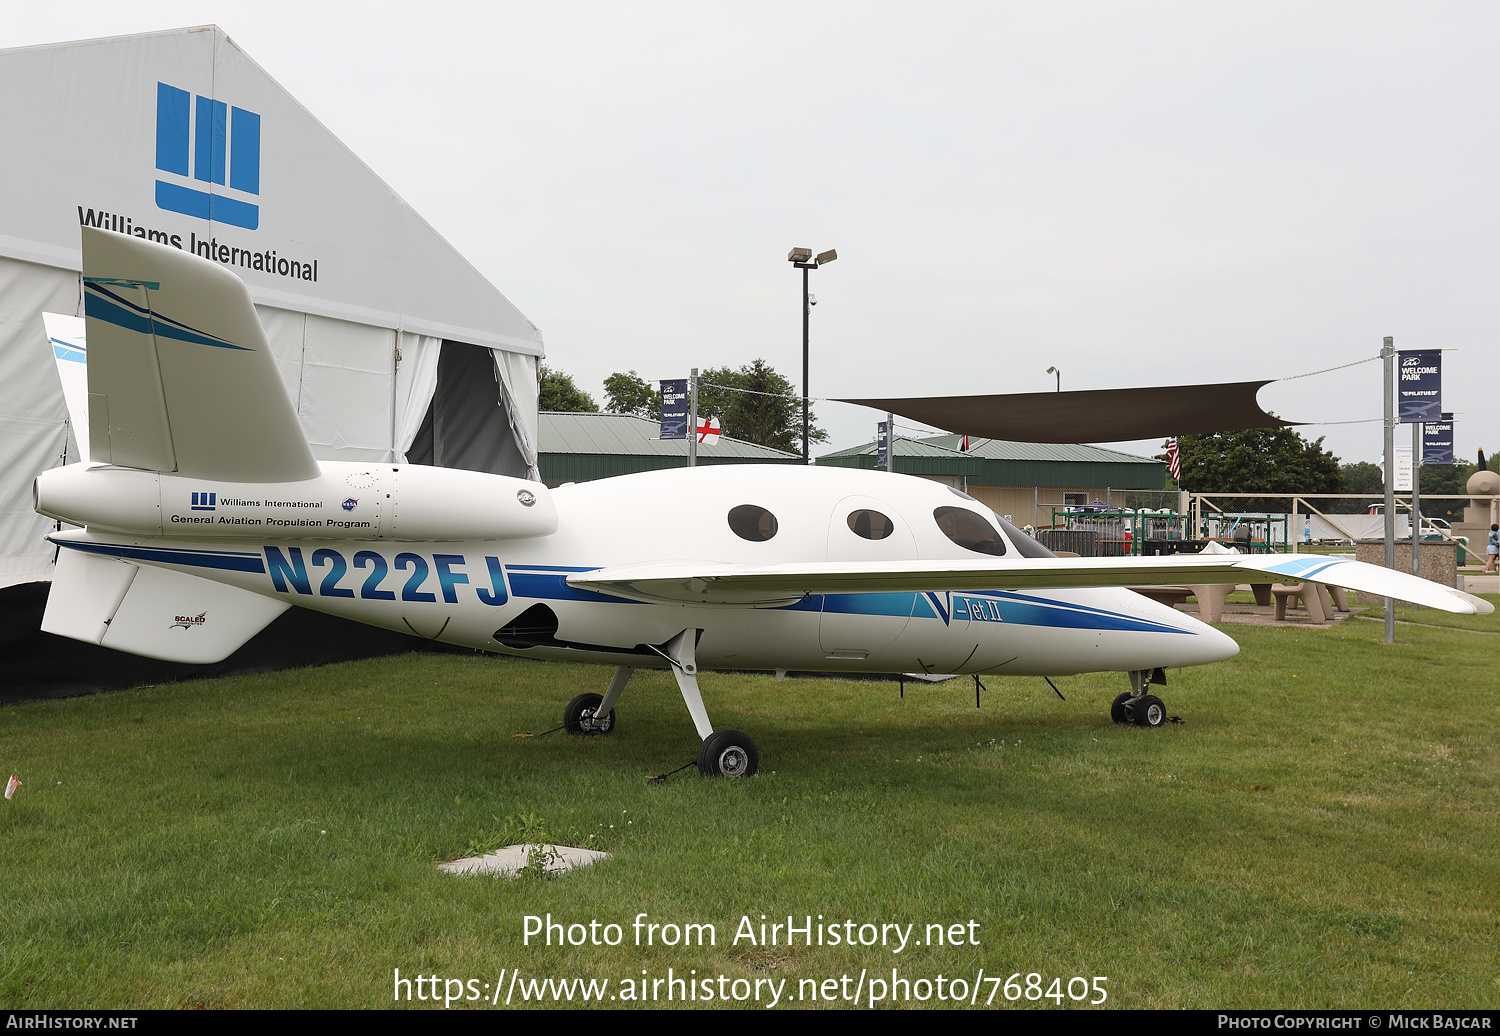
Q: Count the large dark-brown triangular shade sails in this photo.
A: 1